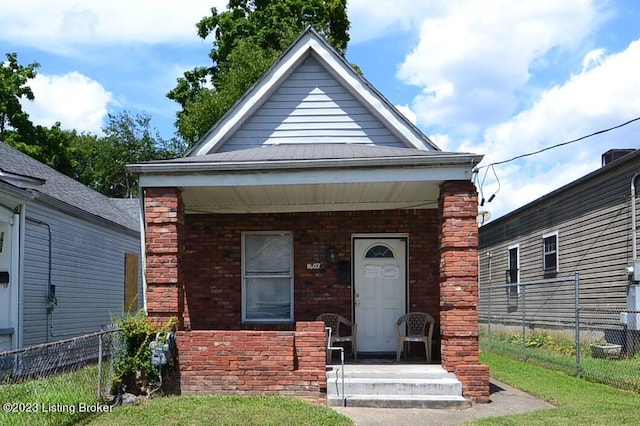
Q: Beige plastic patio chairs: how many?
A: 2